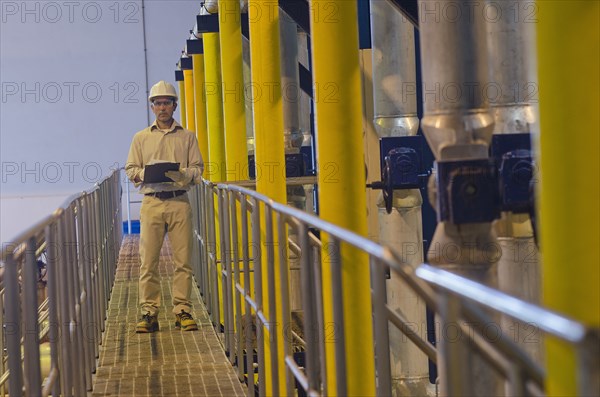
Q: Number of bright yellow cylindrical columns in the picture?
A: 8